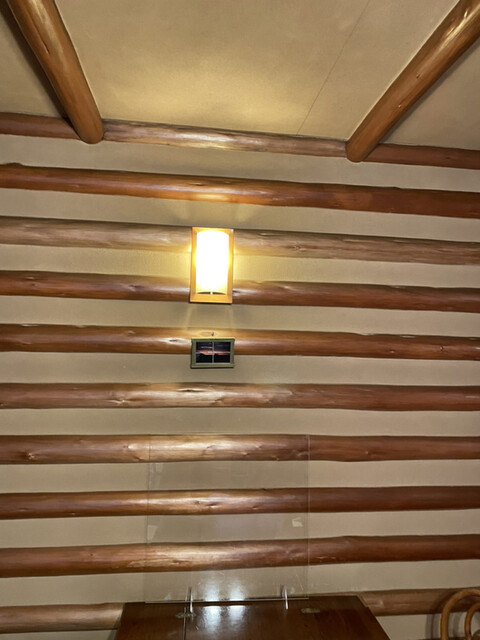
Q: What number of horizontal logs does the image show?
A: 10